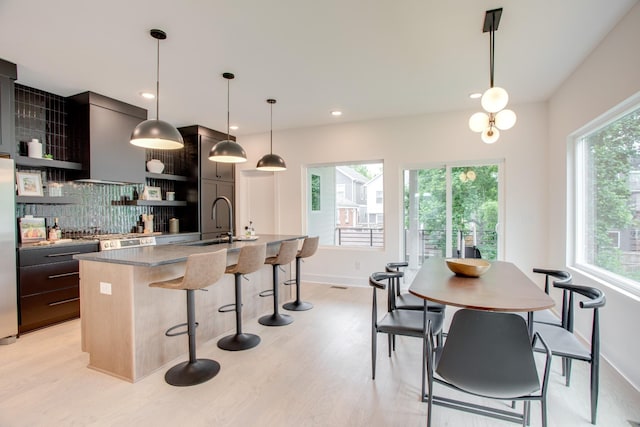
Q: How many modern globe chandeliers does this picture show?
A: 1